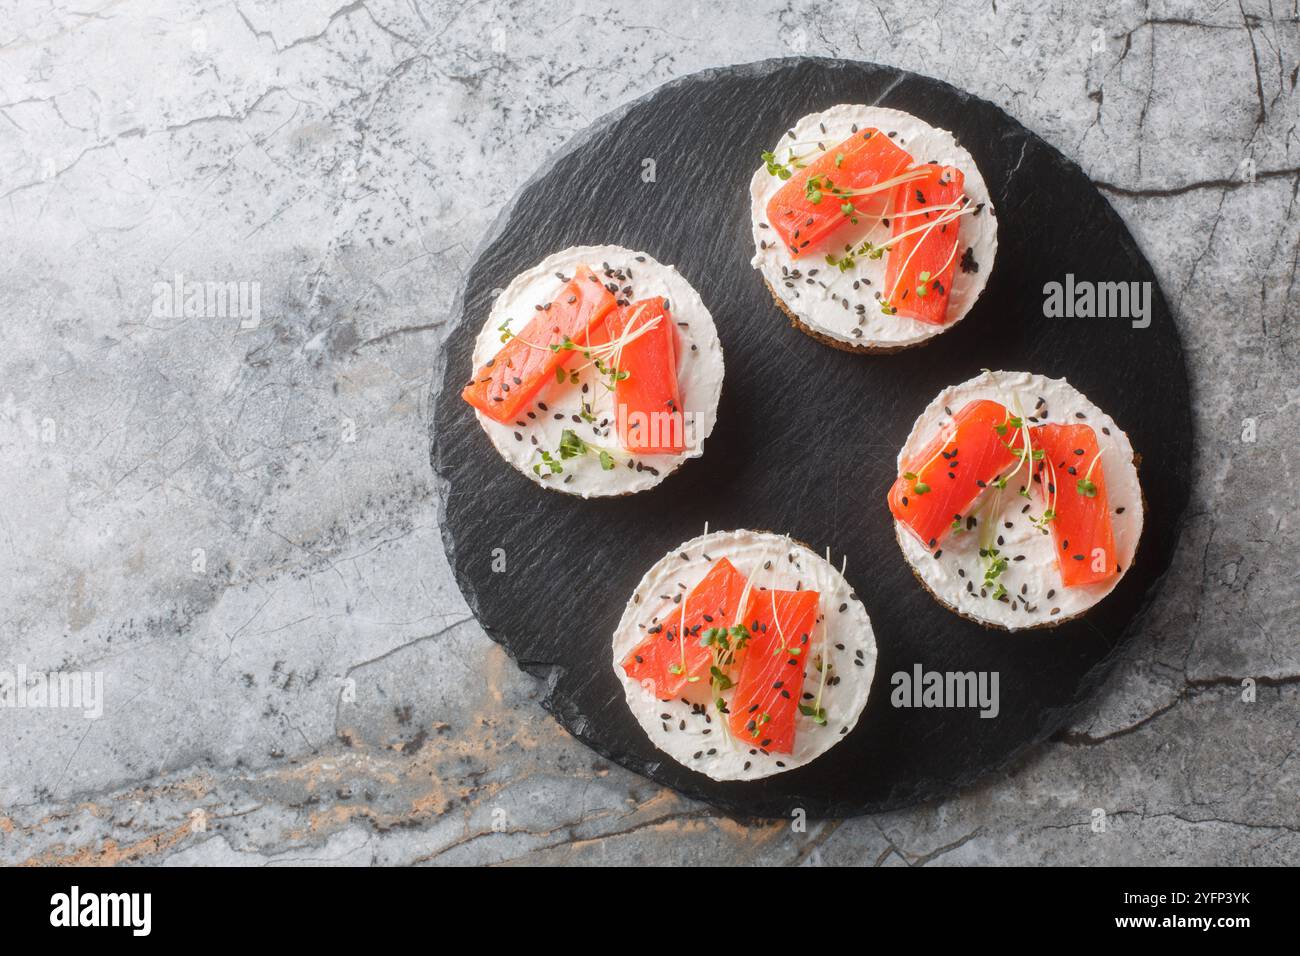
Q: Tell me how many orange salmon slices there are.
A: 8